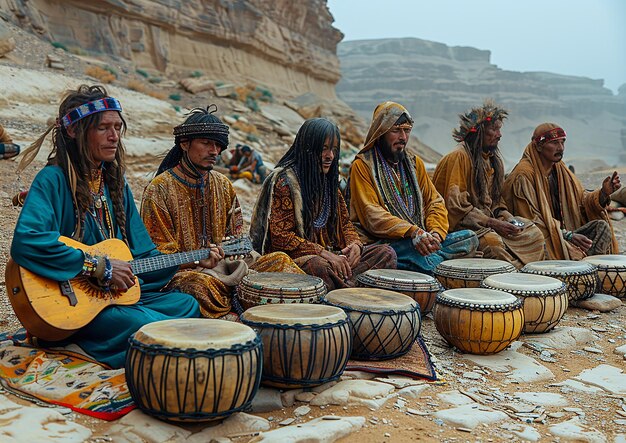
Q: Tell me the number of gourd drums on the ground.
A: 10